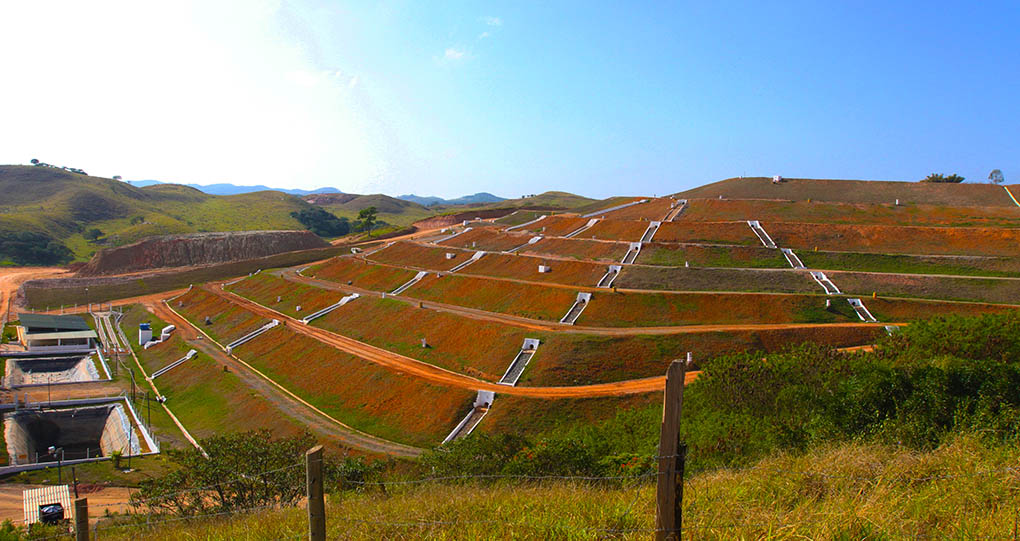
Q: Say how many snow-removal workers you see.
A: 0